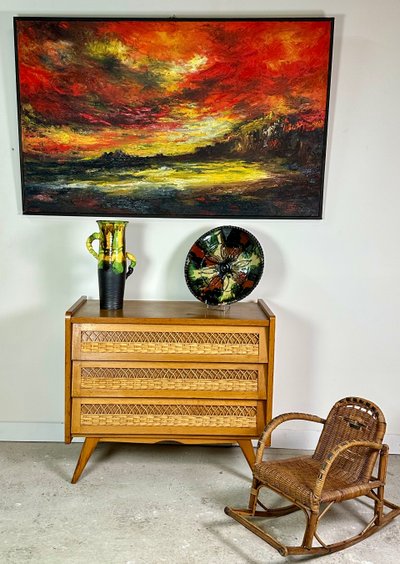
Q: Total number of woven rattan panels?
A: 3